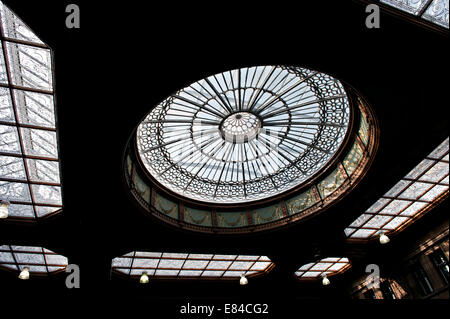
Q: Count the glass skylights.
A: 7